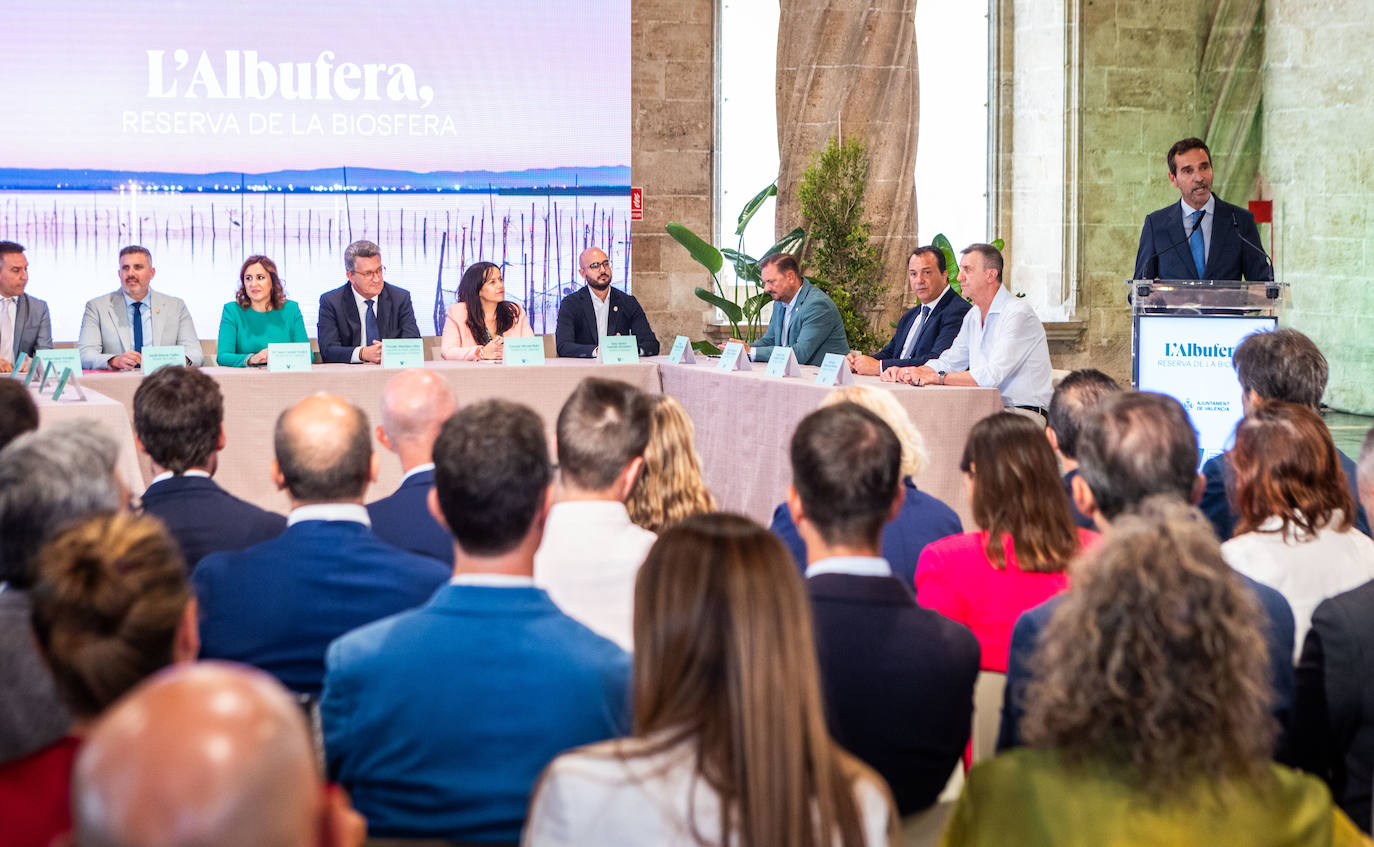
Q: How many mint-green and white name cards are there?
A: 14